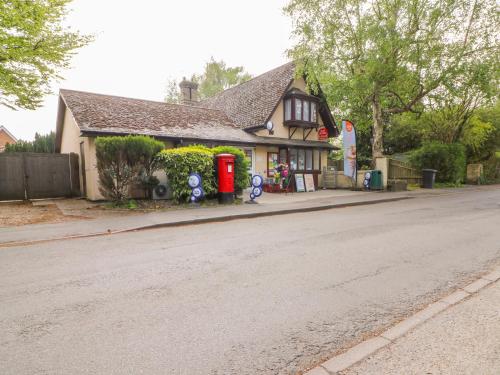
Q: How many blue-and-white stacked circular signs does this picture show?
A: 3